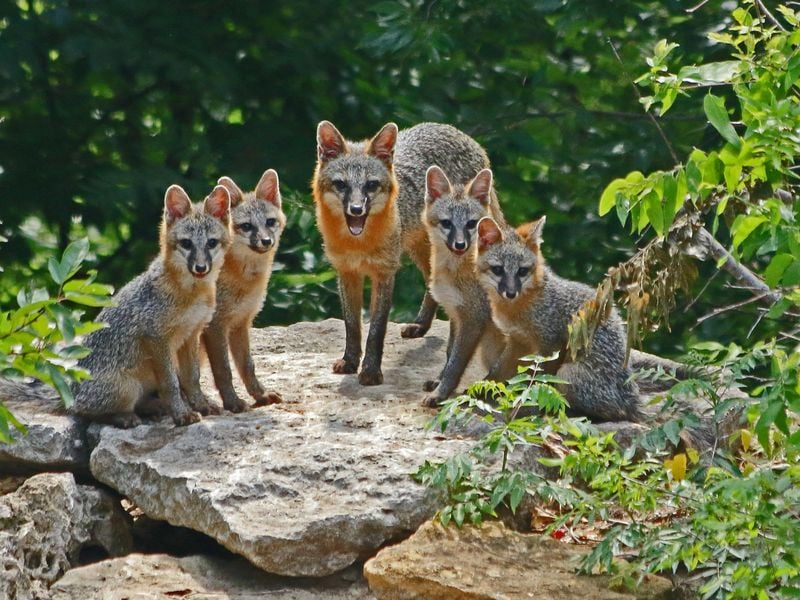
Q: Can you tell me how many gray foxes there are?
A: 5